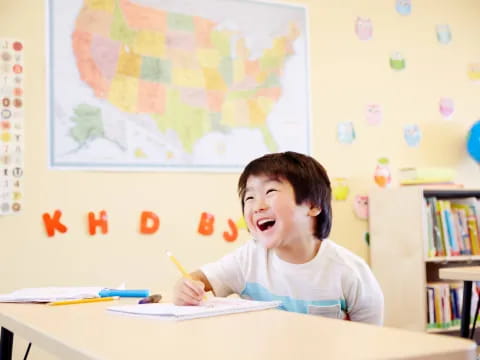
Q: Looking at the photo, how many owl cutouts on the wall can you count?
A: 12